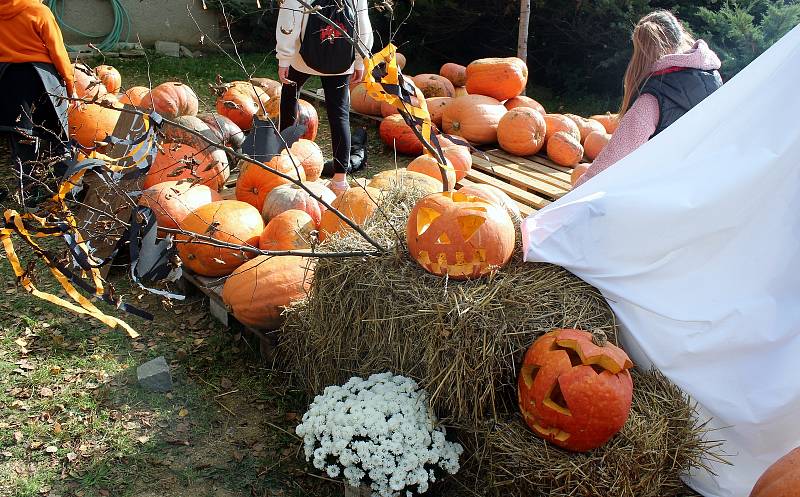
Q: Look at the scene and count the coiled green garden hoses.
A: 1